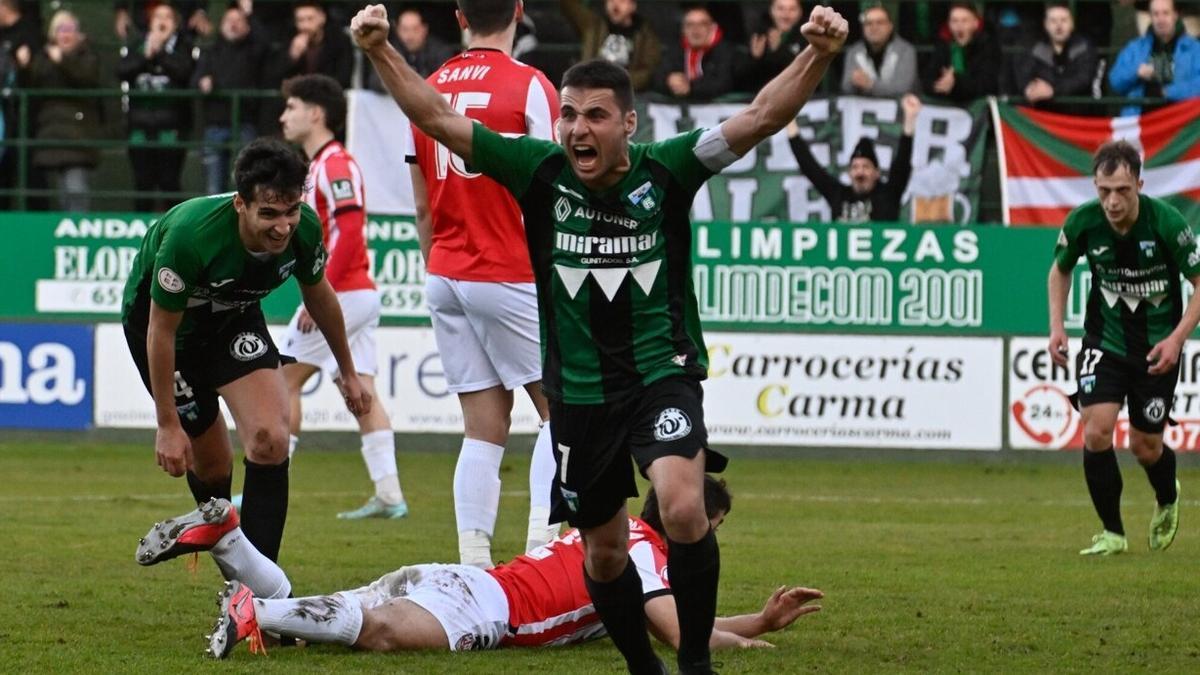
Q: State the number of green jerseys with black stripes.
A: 3